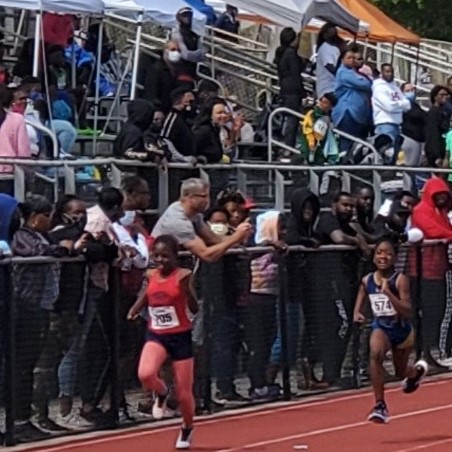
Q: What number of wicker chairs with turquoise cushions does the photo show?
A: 0